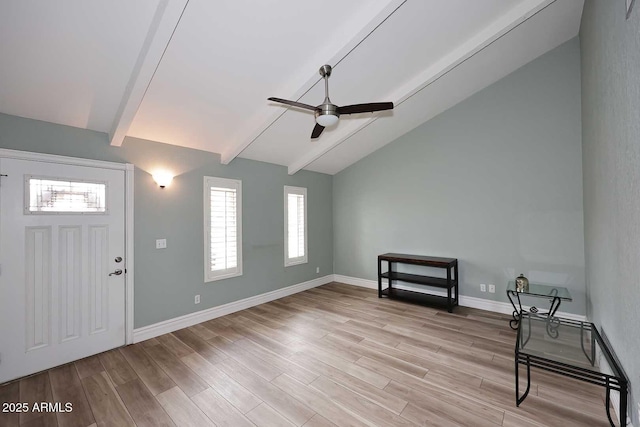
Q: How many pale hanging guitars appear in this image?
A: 0